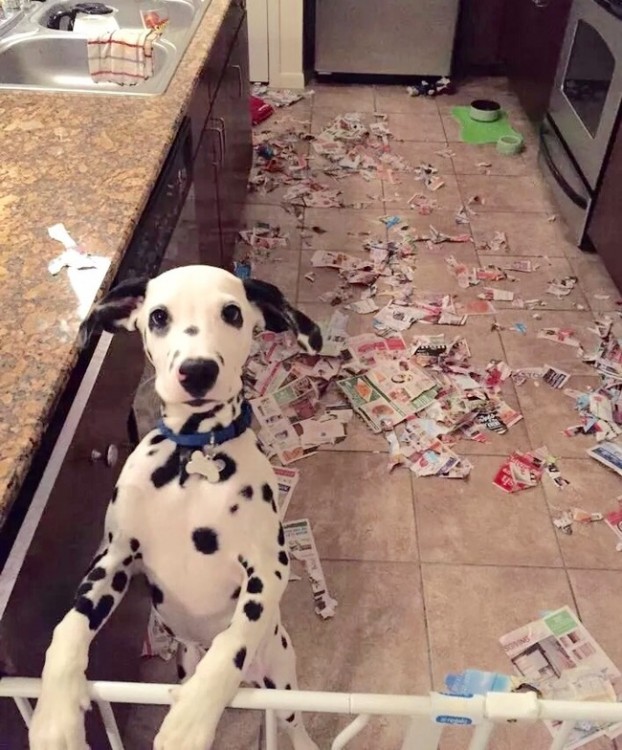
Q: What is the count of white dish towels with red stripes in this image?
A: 1